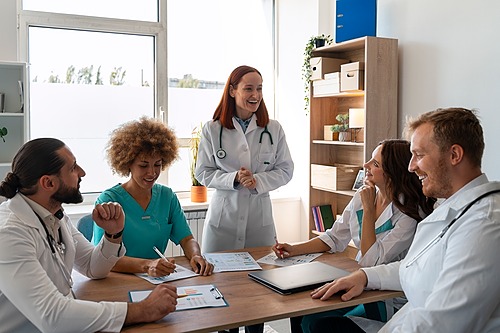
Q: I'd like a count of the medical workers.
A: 5